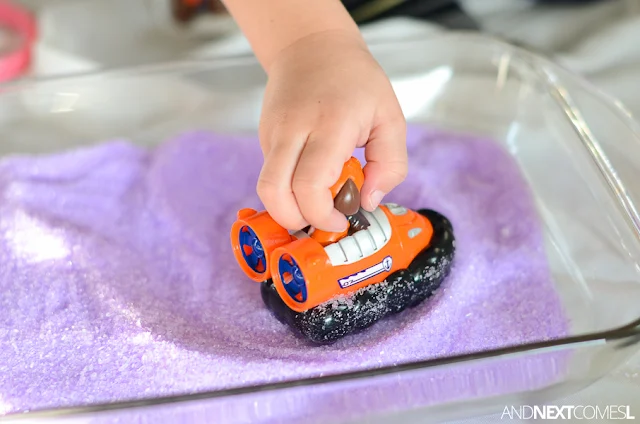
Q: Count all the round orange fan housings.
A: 2